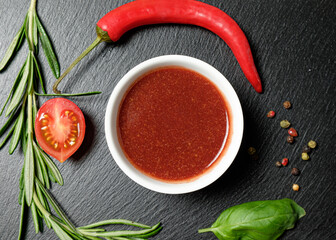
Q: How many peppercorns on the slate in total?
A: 14